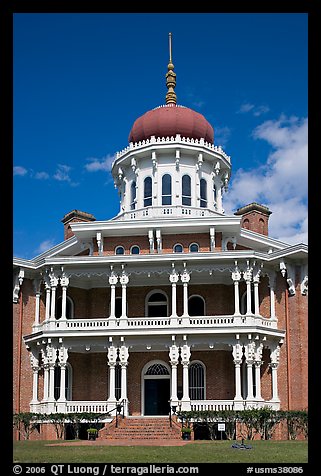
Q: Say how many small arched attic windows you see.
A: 4